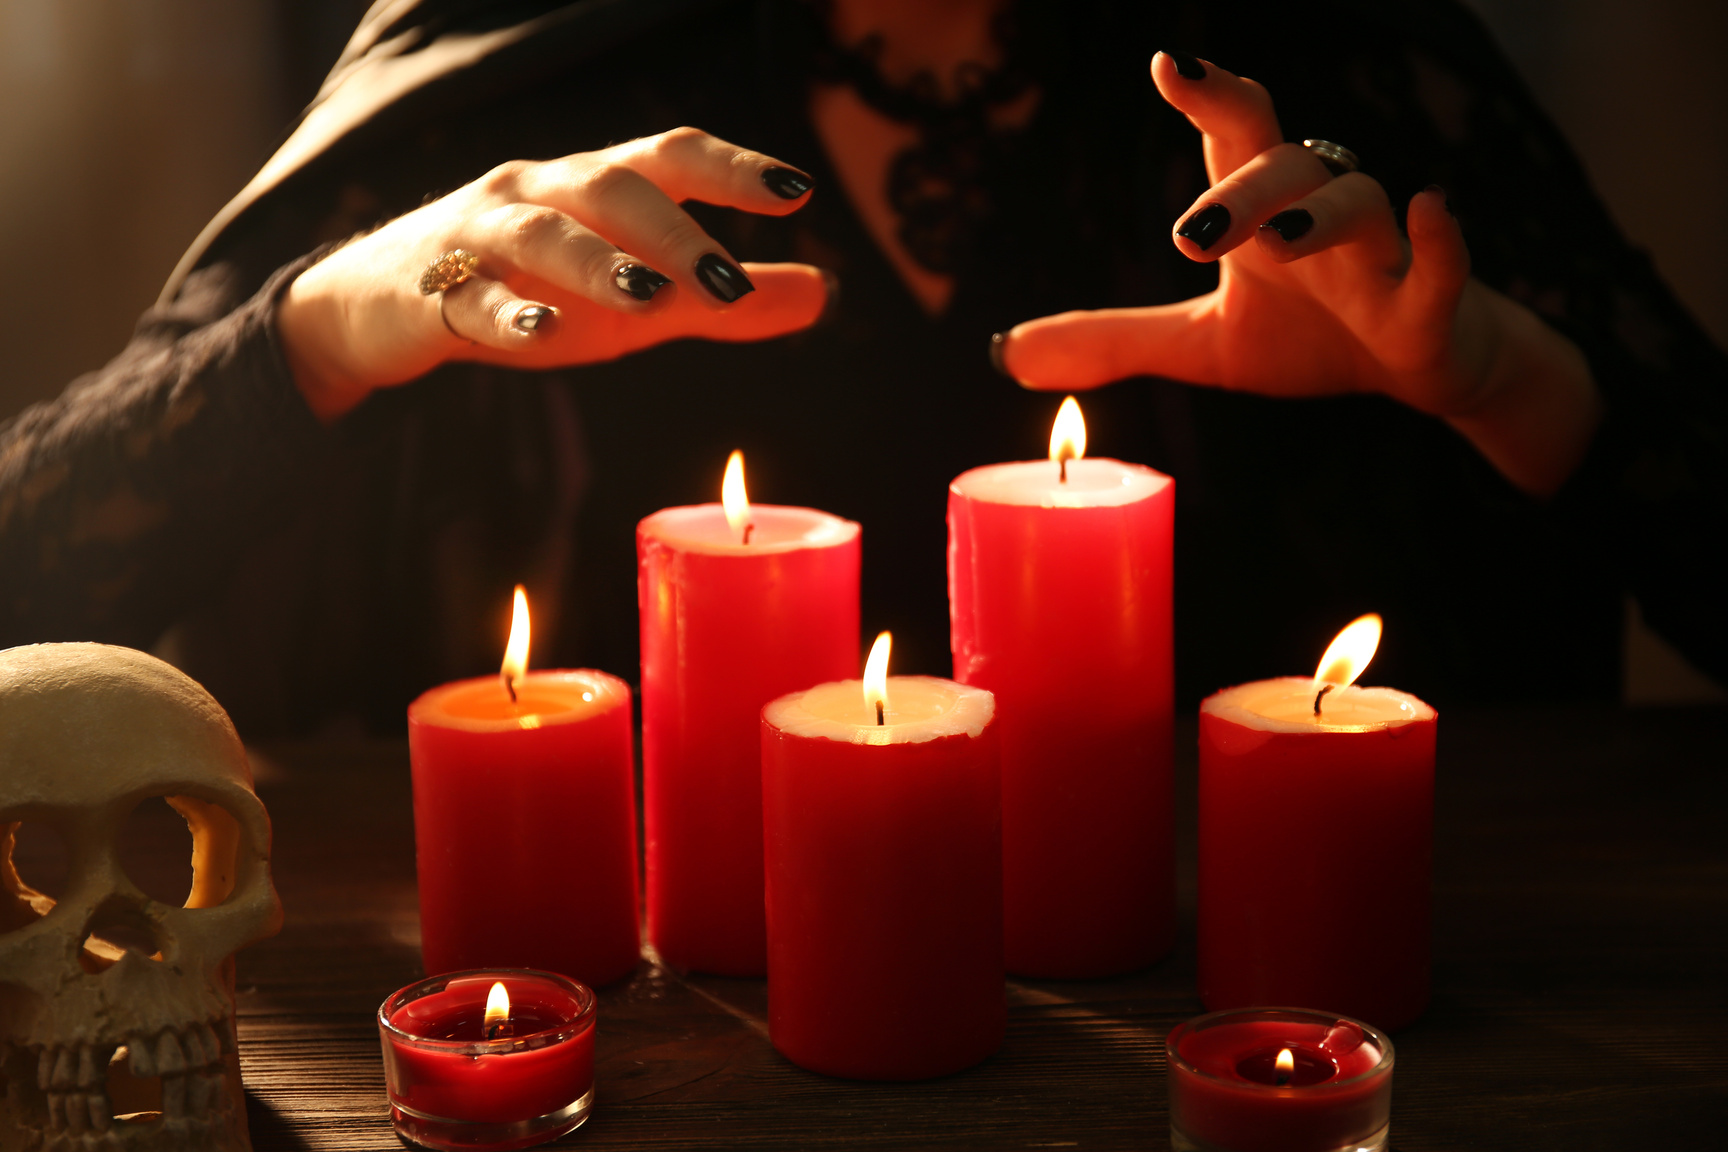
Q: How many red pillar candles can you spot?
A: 5